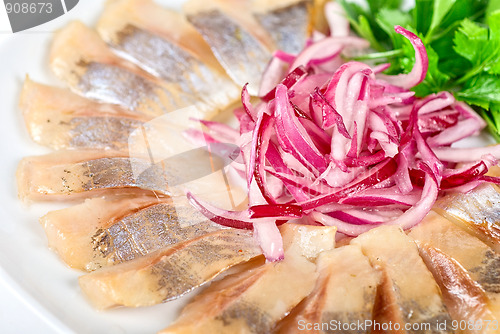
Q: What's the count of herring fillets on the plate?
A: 13